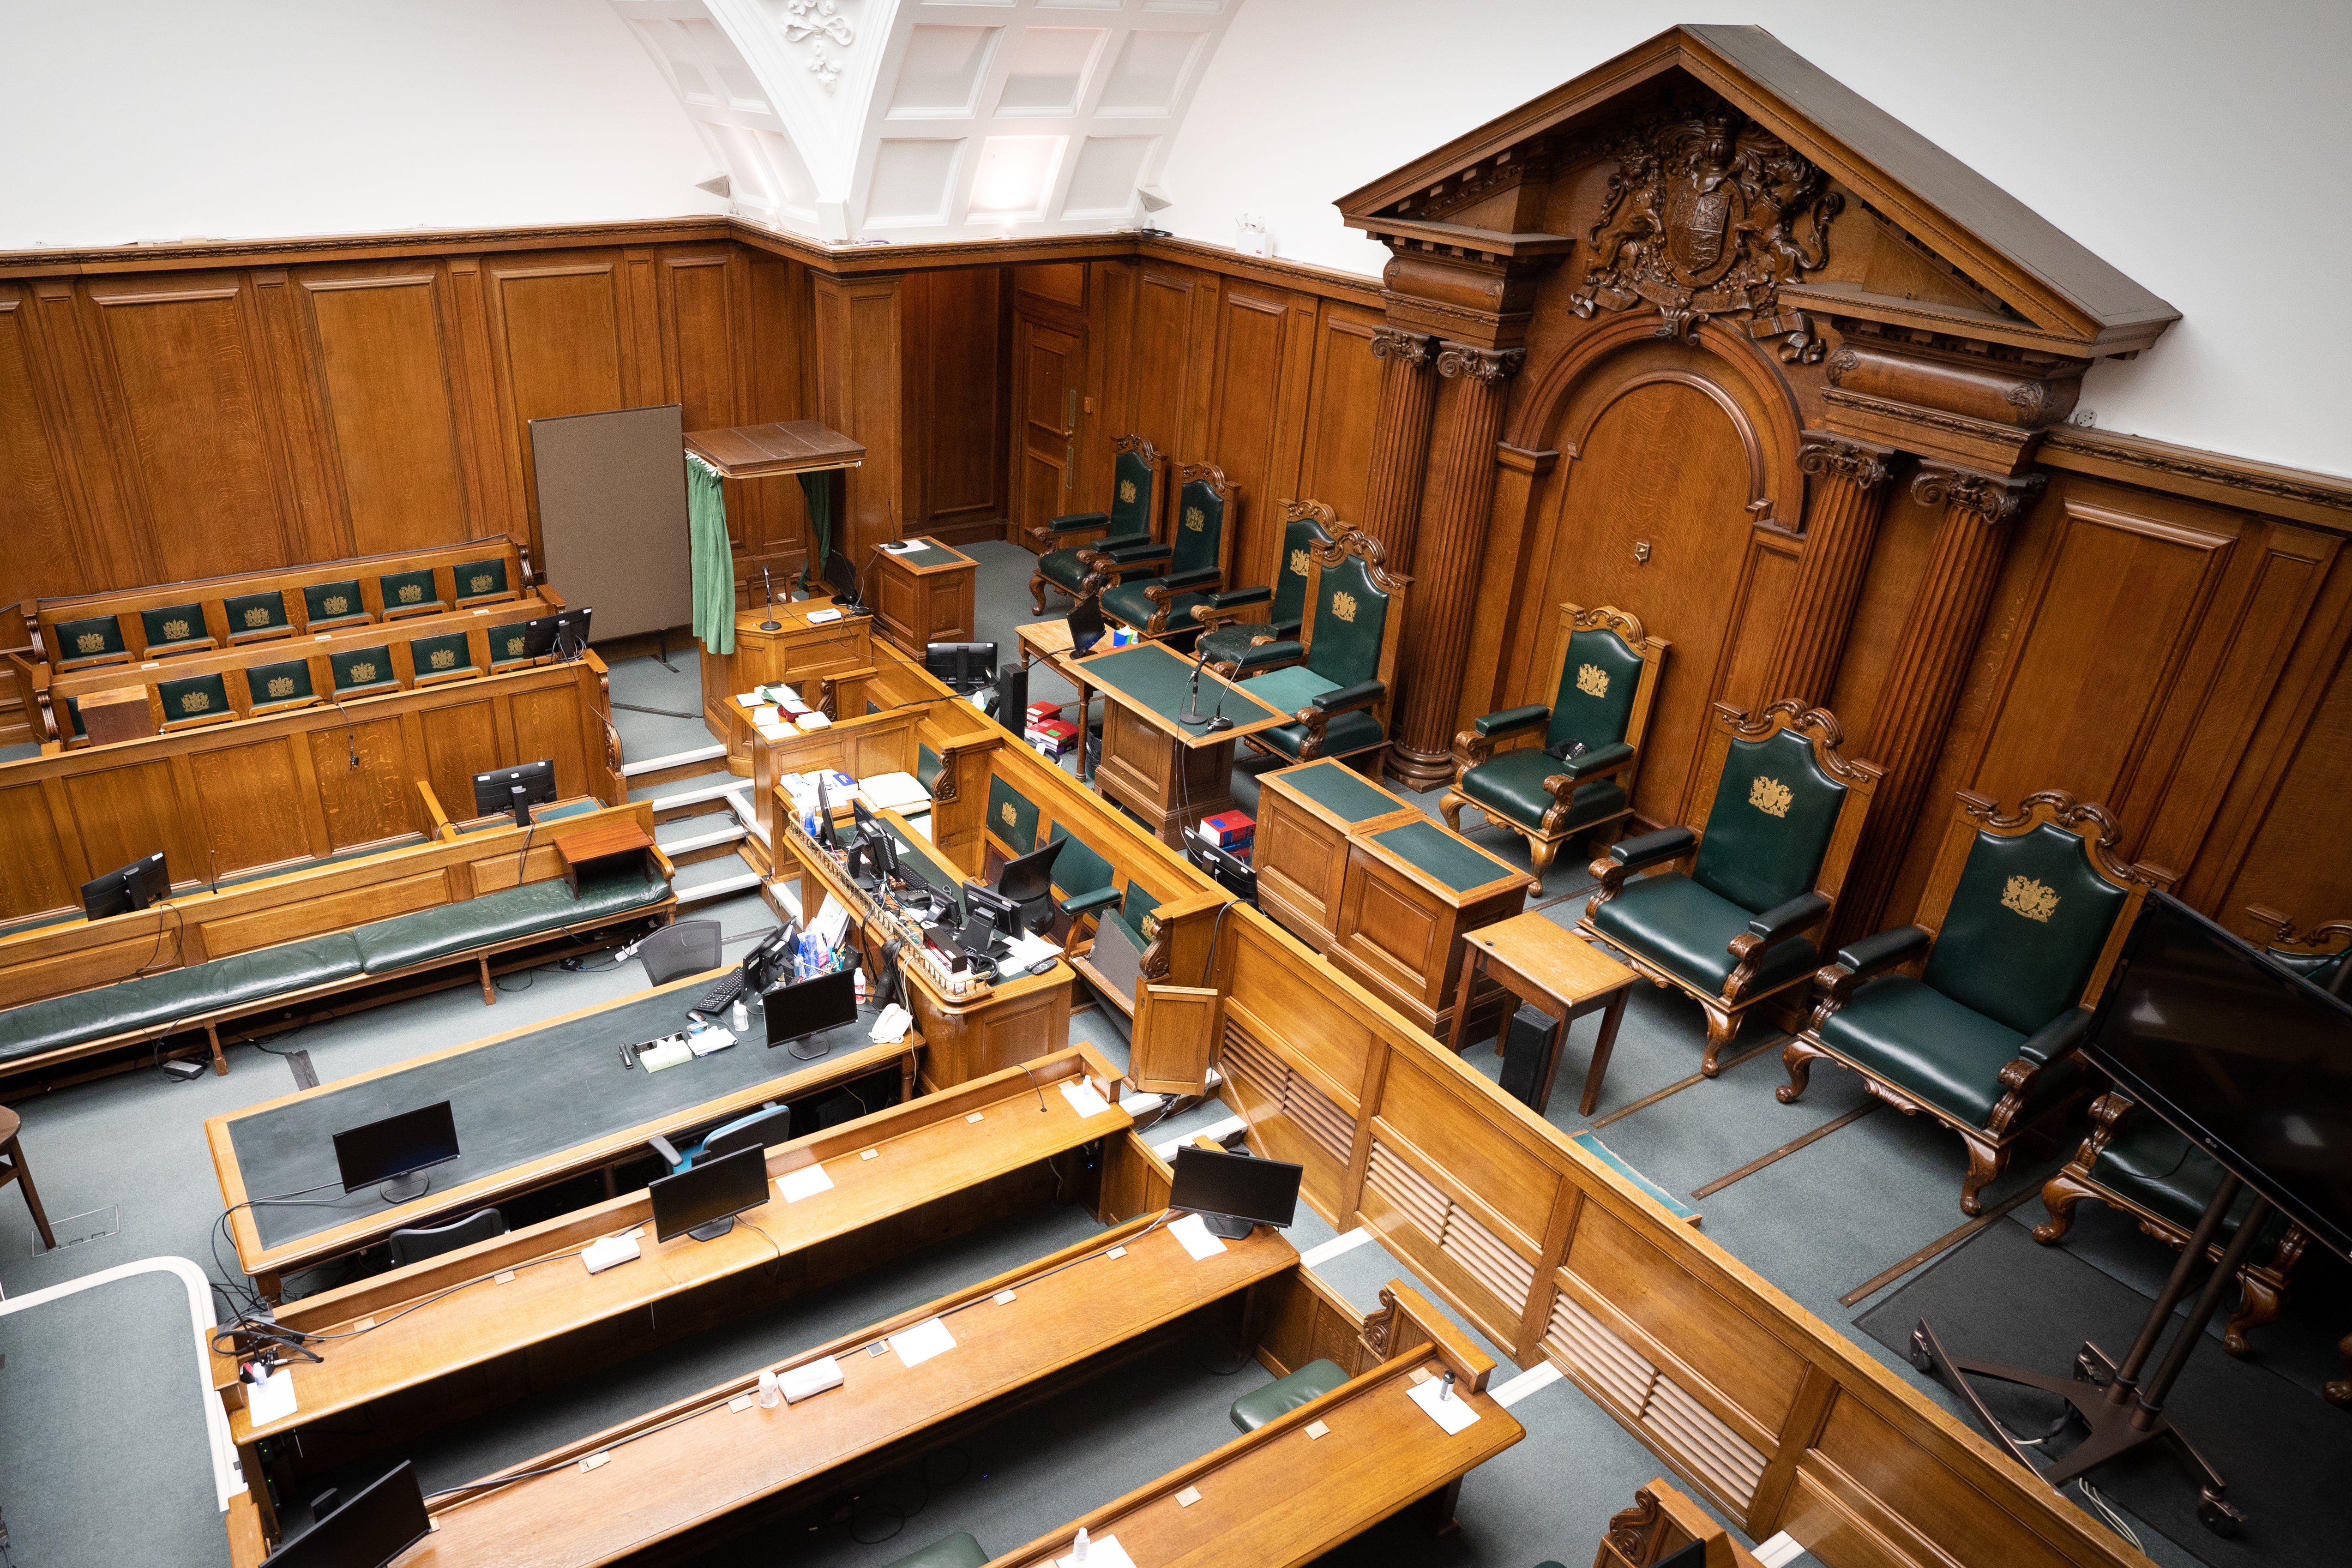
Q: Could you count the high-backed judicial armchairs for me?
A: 8